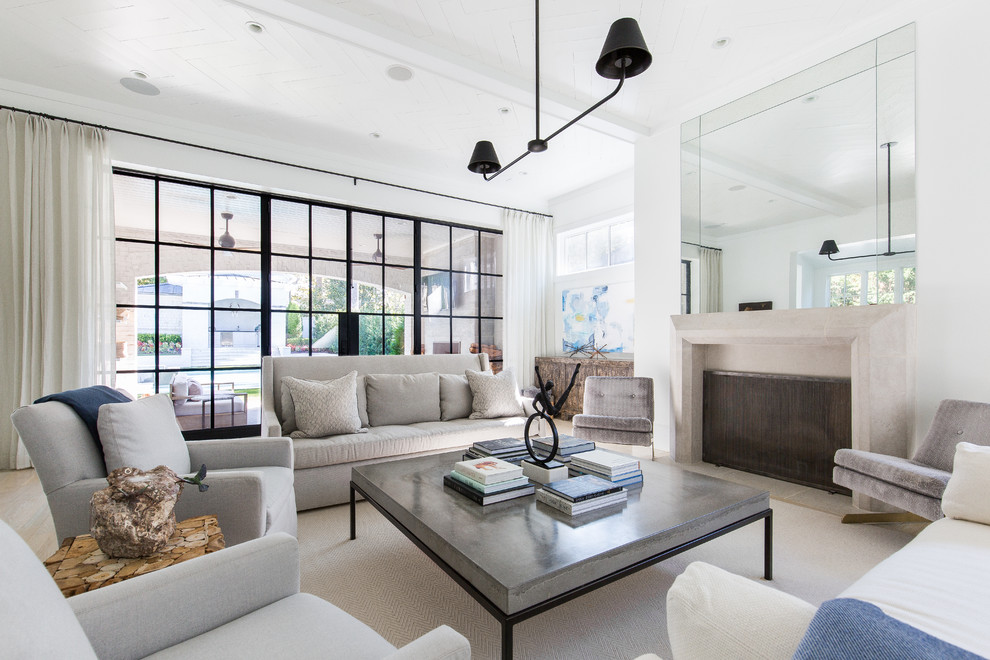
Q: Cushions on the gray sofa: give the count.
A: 5